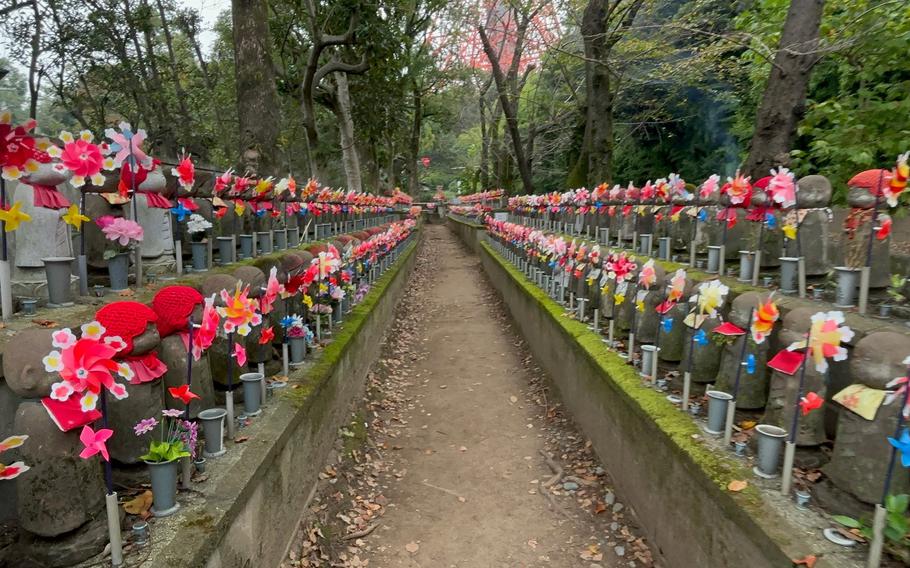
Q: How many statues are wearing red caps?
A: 7